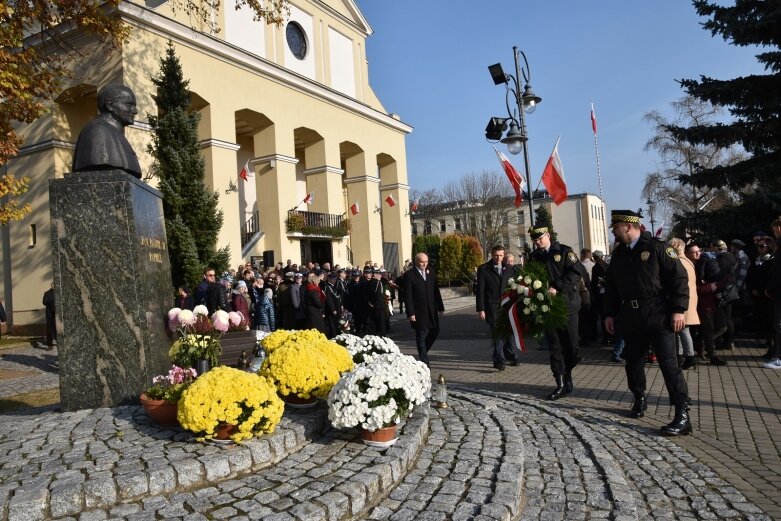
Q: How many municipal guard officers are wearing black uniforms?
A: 2